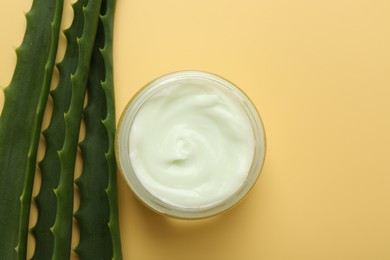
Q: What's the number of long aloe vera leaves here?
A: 3